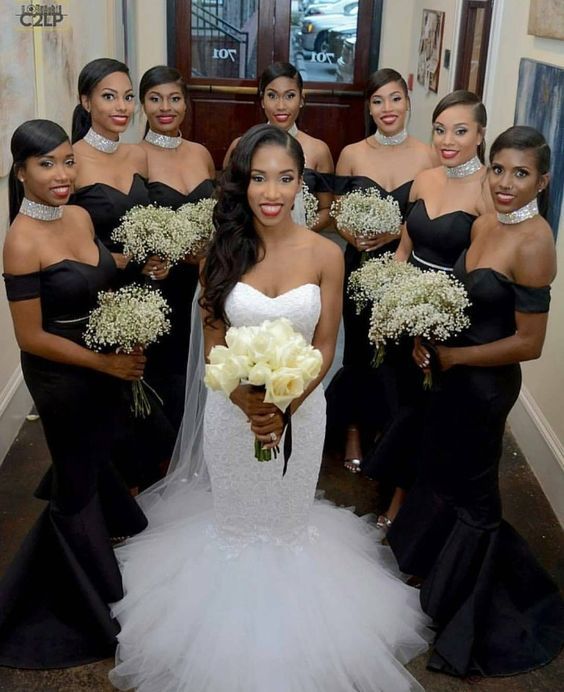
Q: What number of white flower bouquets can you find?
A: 8